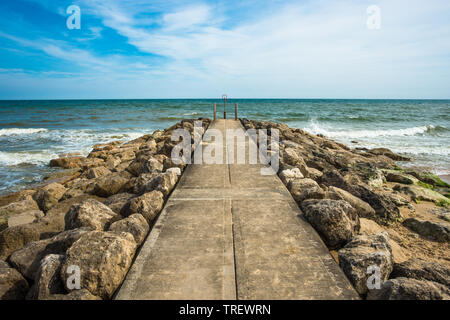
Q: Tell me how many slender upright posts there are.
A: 3